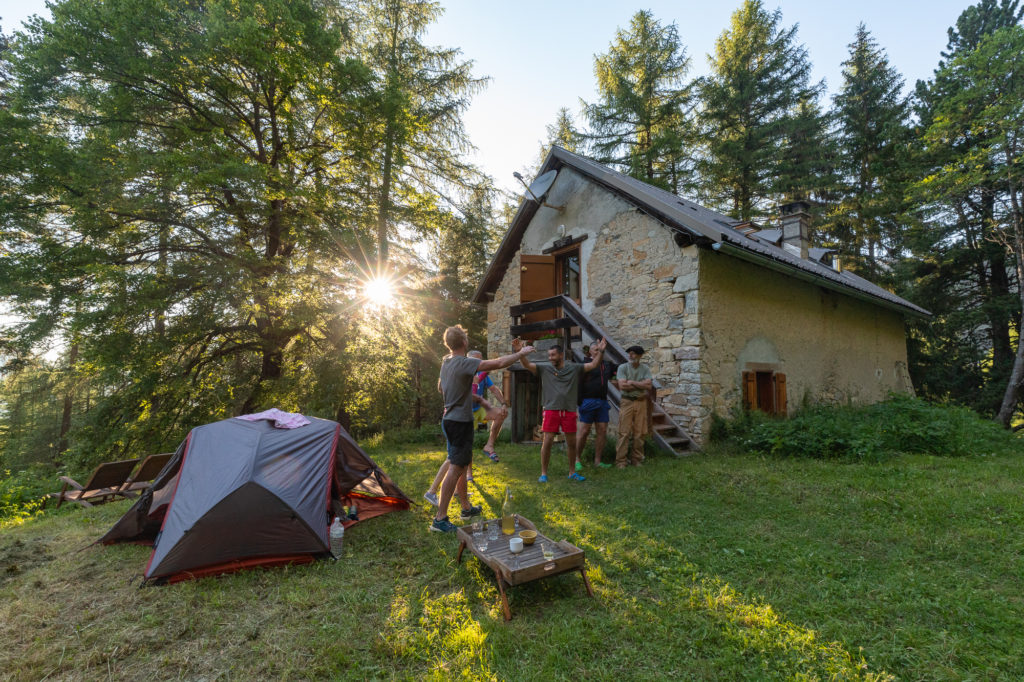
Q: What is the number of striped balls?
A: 0